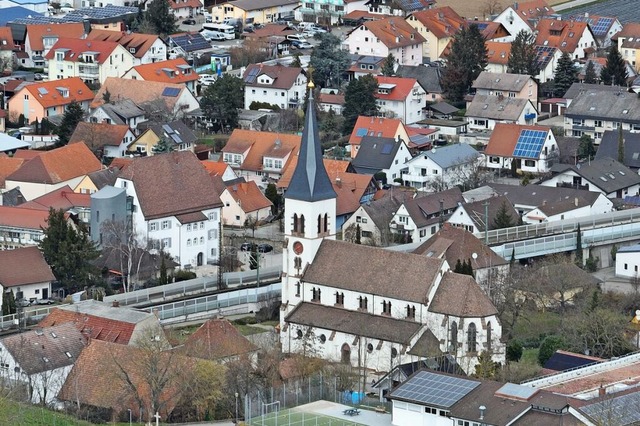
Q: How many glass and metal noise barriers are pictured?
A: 2